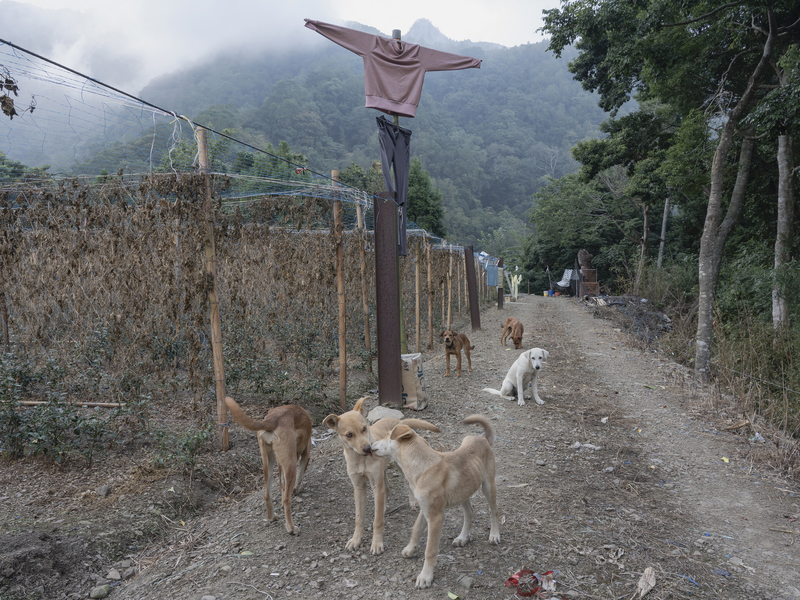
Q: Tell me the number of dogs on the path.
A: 6